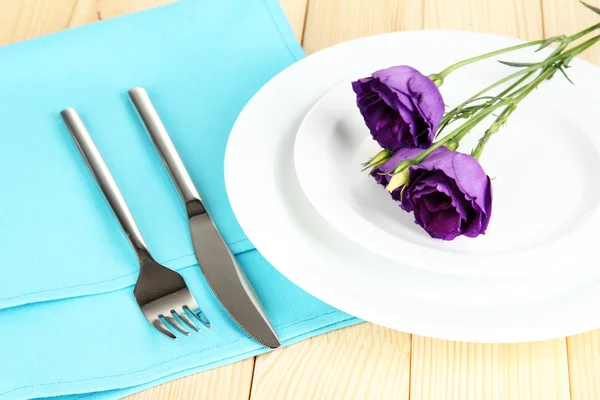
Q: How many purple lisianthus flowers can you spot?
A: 3